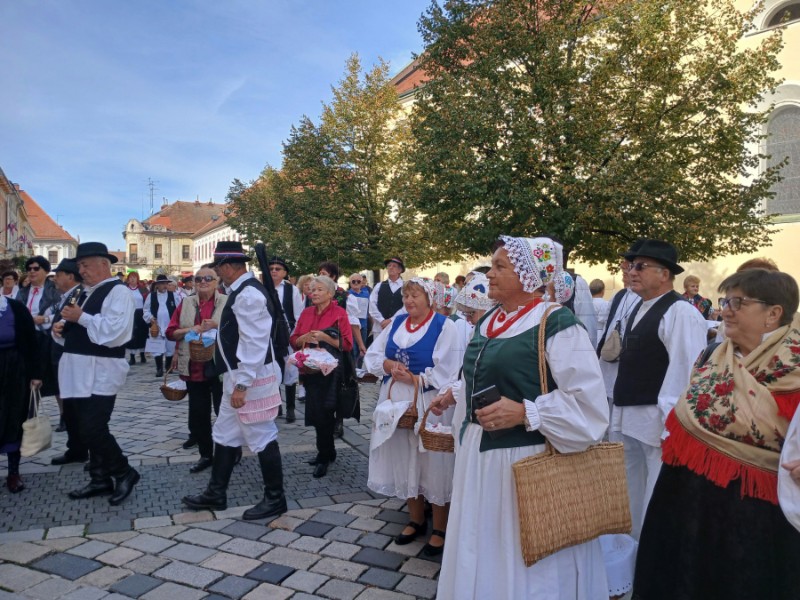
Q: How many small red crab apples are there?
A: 0